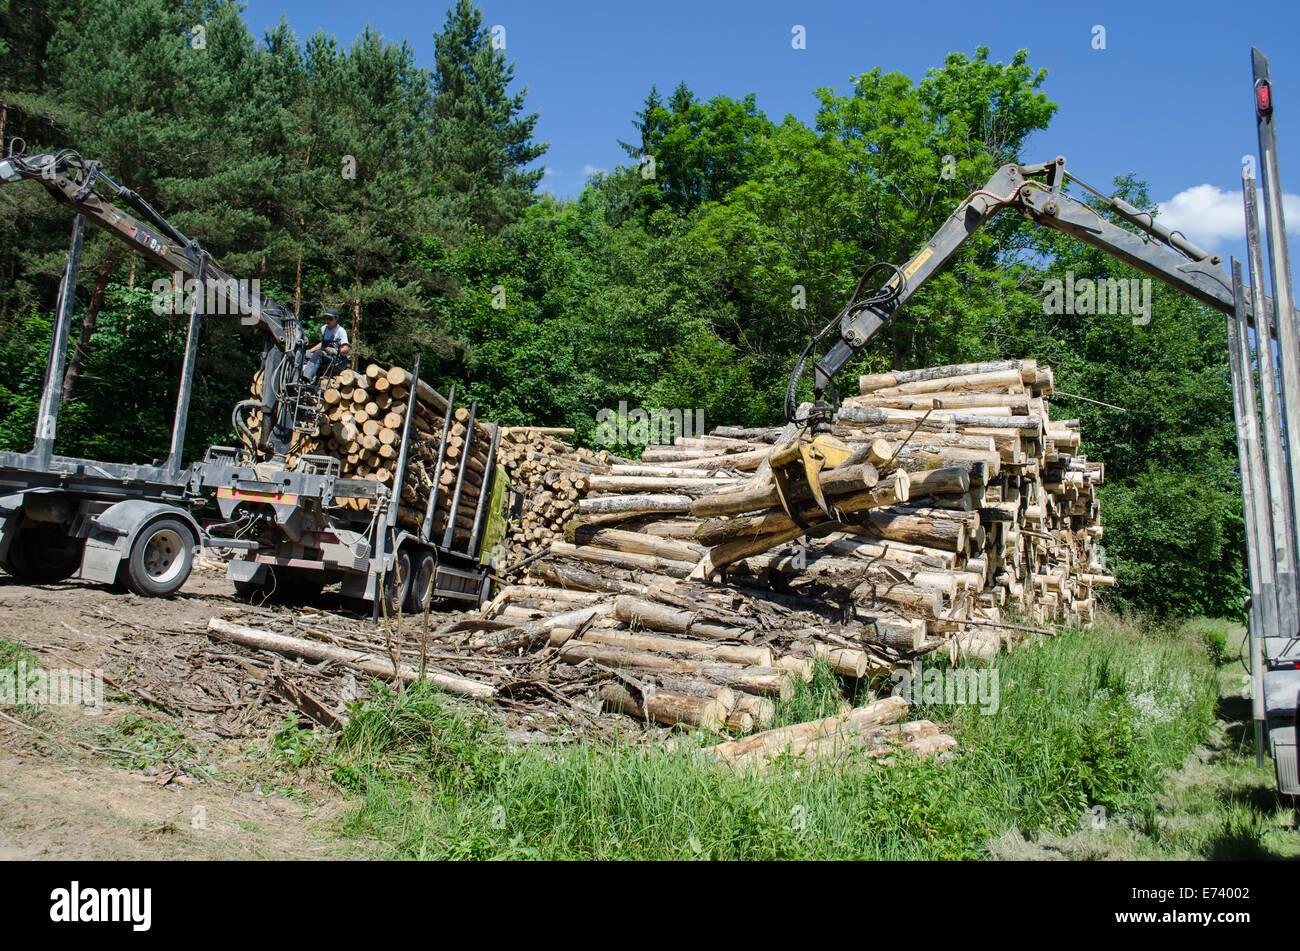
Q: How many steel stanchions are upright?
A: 10